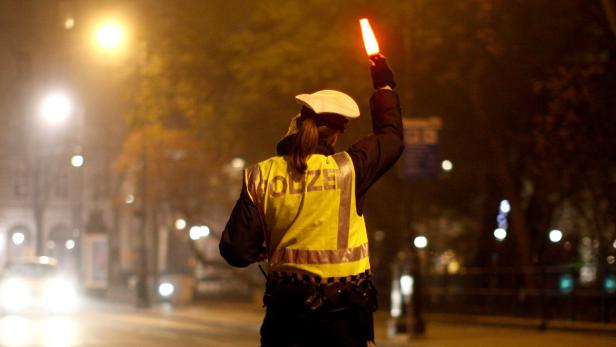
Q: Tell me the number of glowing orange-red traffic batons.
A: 1